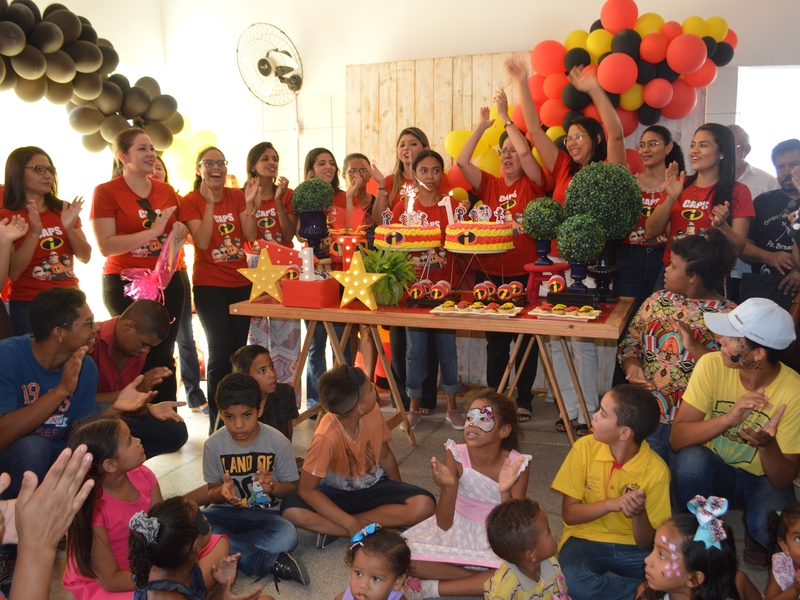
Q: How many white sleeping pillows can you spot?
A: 0